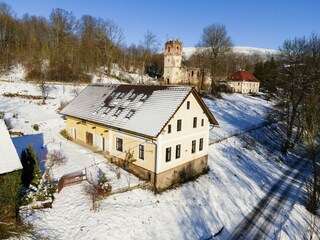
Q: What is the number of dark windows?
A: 11